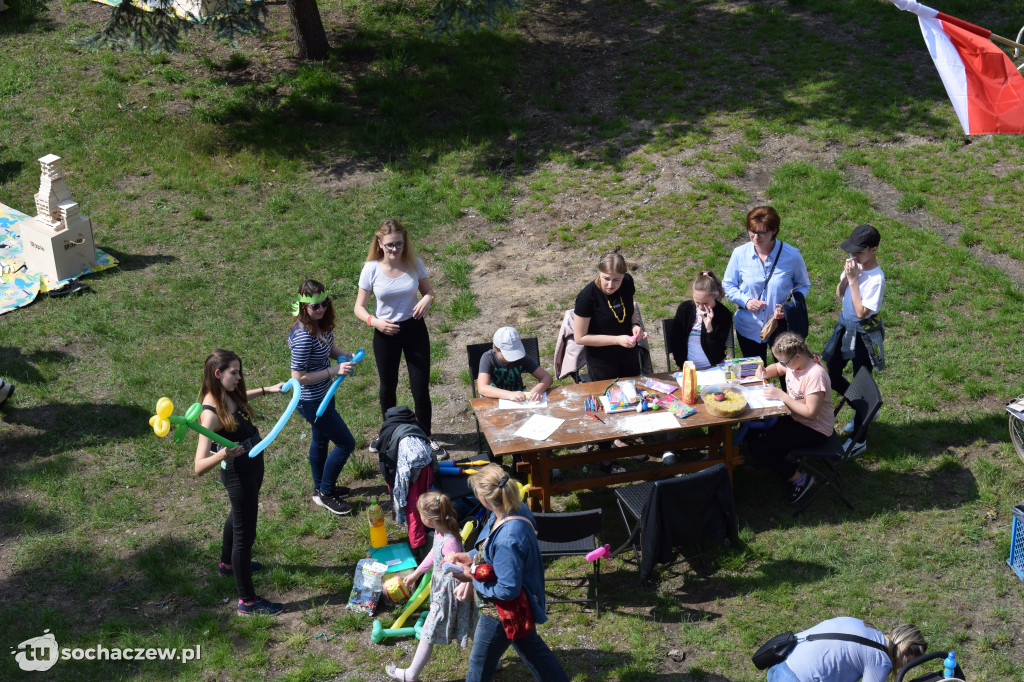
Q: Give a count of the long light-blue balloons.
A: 2